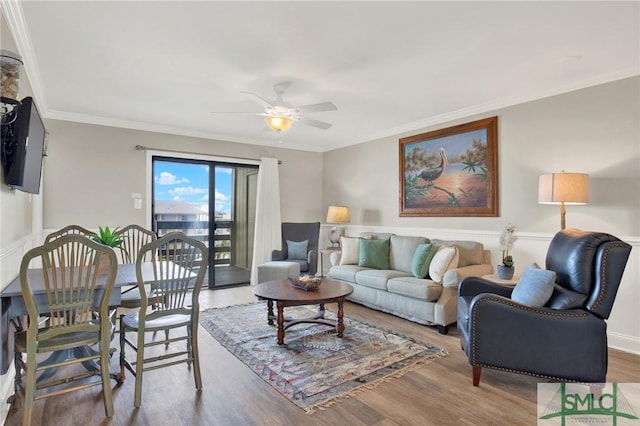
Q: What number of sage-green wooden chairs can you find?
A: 4